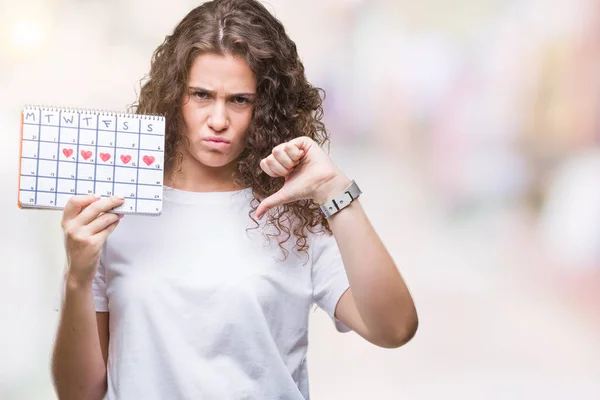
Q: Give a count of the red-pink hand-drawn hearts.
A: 5